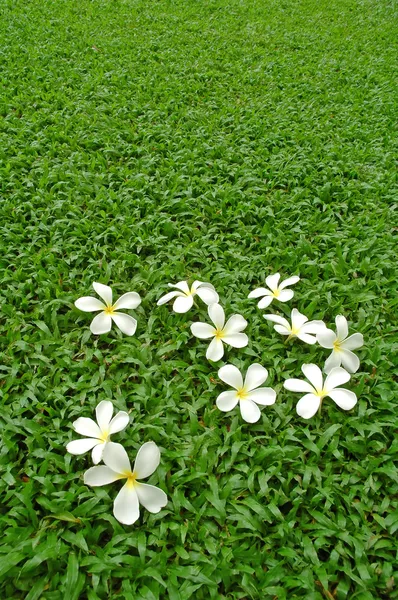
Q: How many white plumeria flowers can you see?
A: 10